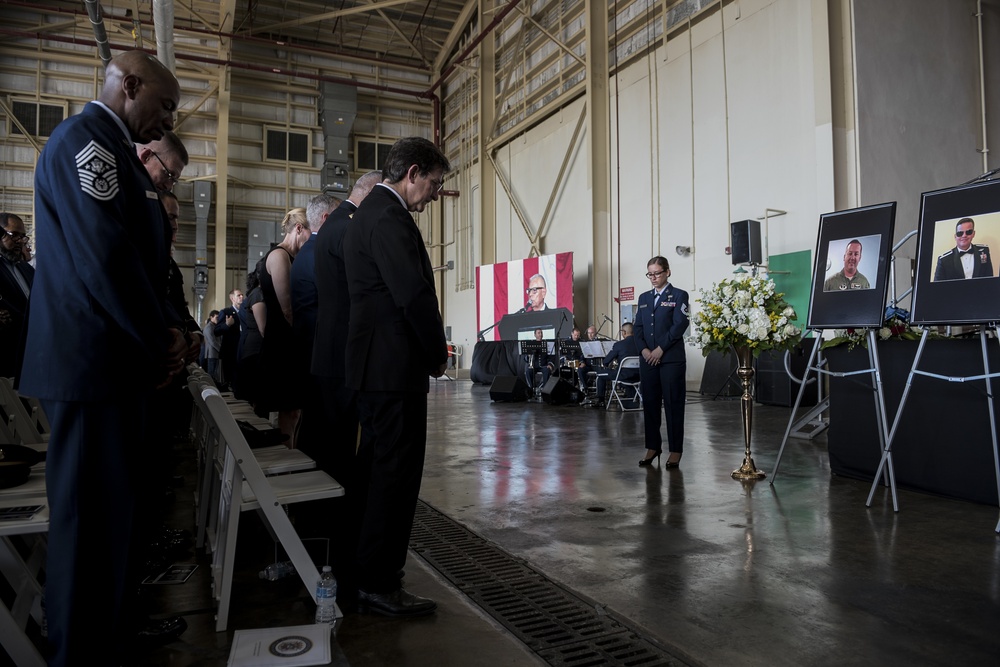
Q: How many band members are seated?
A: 4